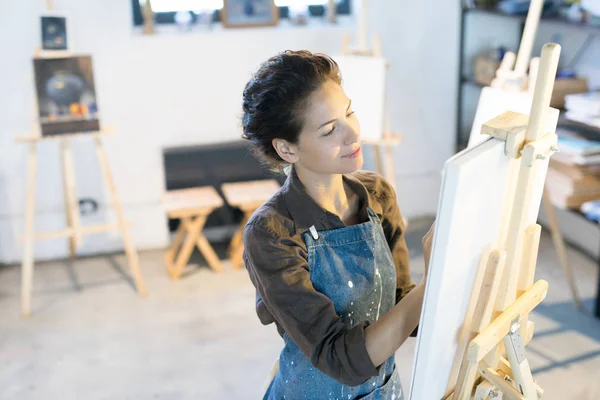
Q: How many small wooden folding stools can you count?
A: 2